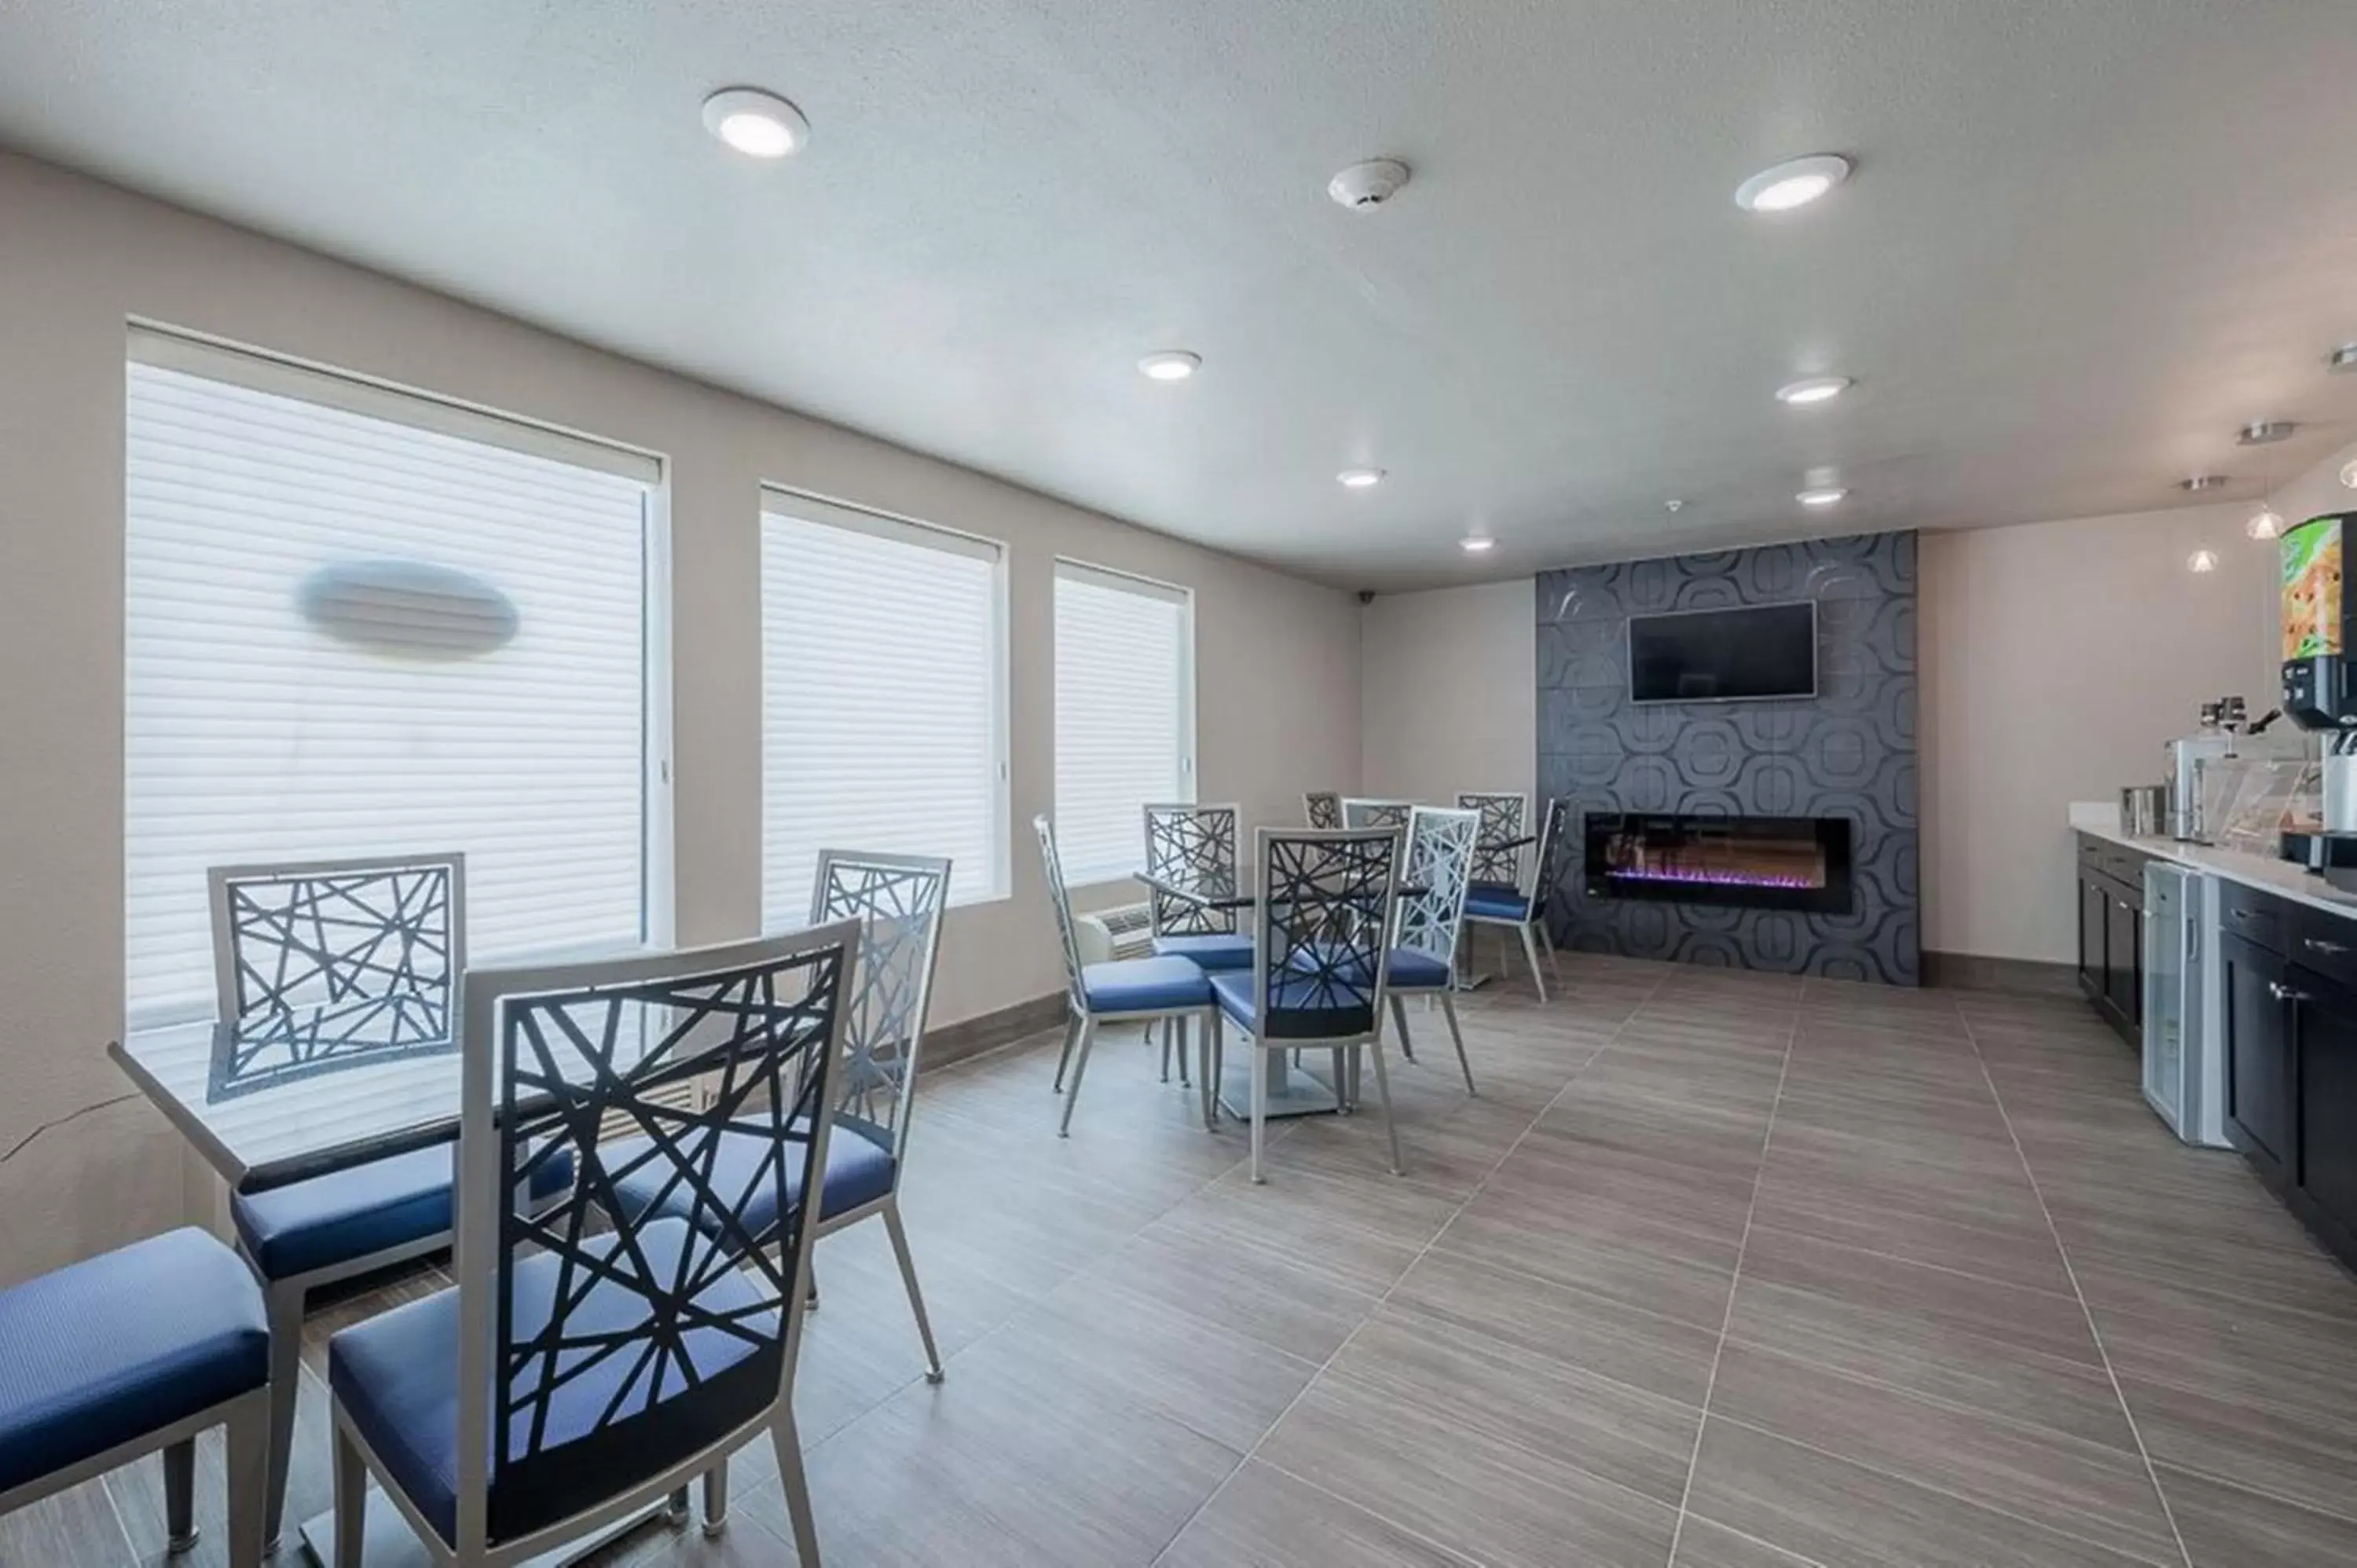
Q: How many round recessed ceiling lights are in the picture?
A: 7